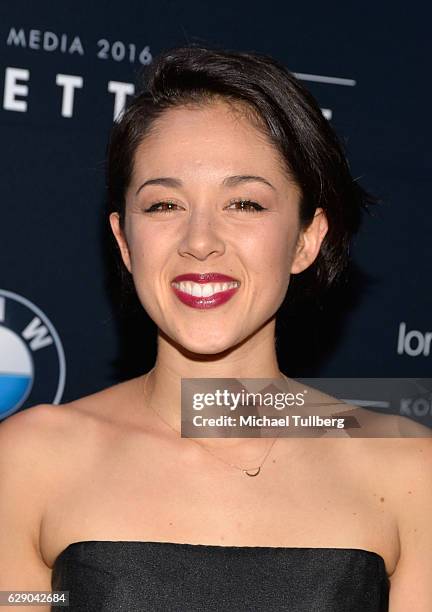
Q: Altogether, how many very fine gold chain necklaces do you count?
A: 1